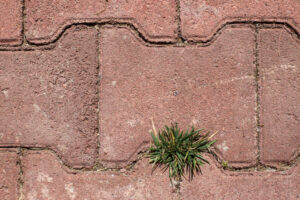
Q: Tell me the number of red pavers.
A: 9